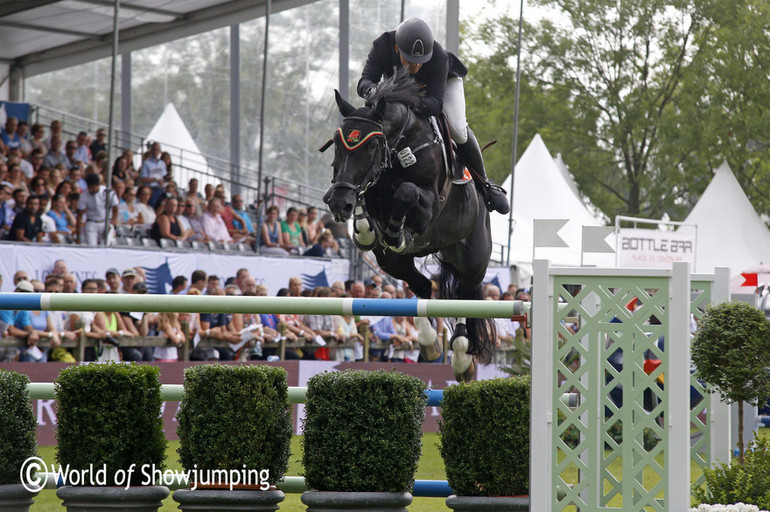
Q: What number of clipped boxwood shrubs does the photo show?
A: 5